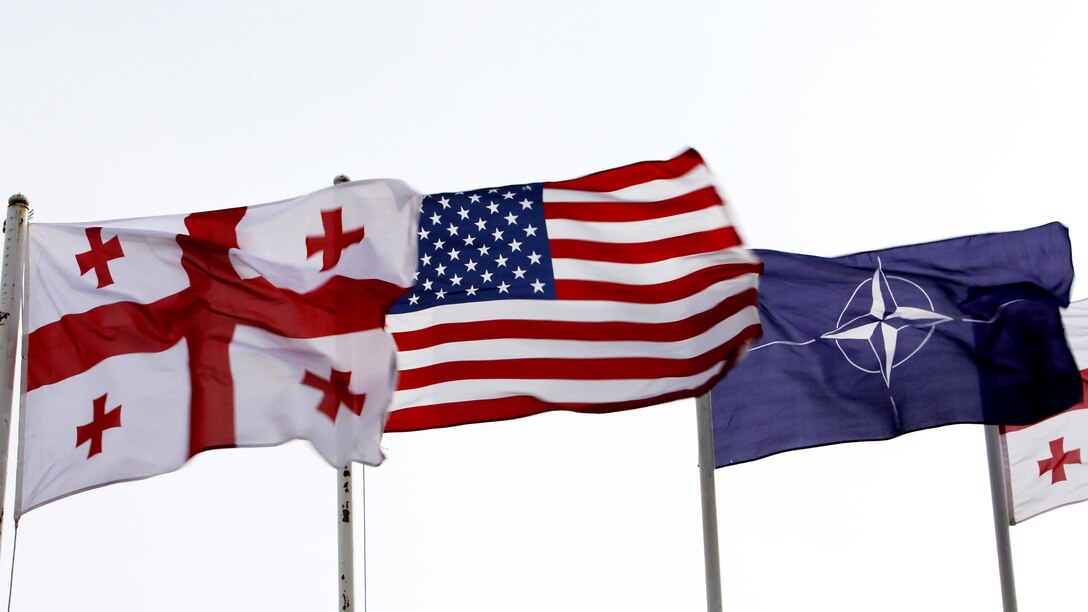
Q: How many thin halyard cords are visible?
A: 2